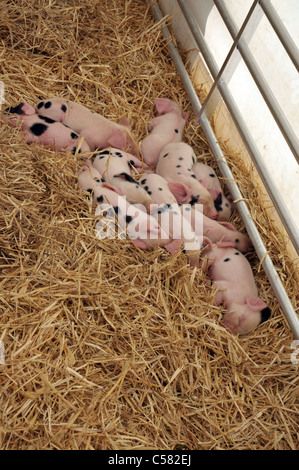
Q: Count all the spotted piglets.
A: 10